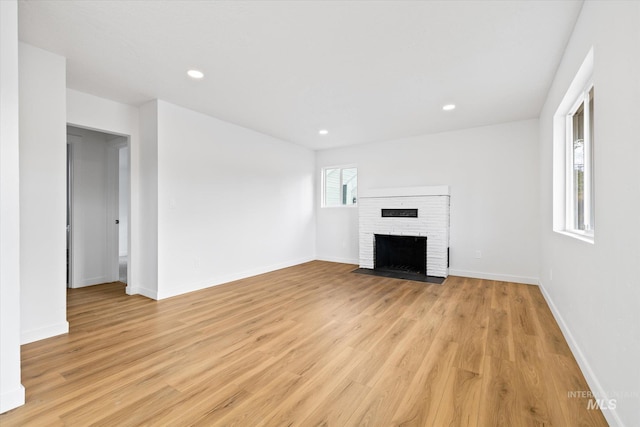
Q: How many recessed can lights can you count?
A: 3